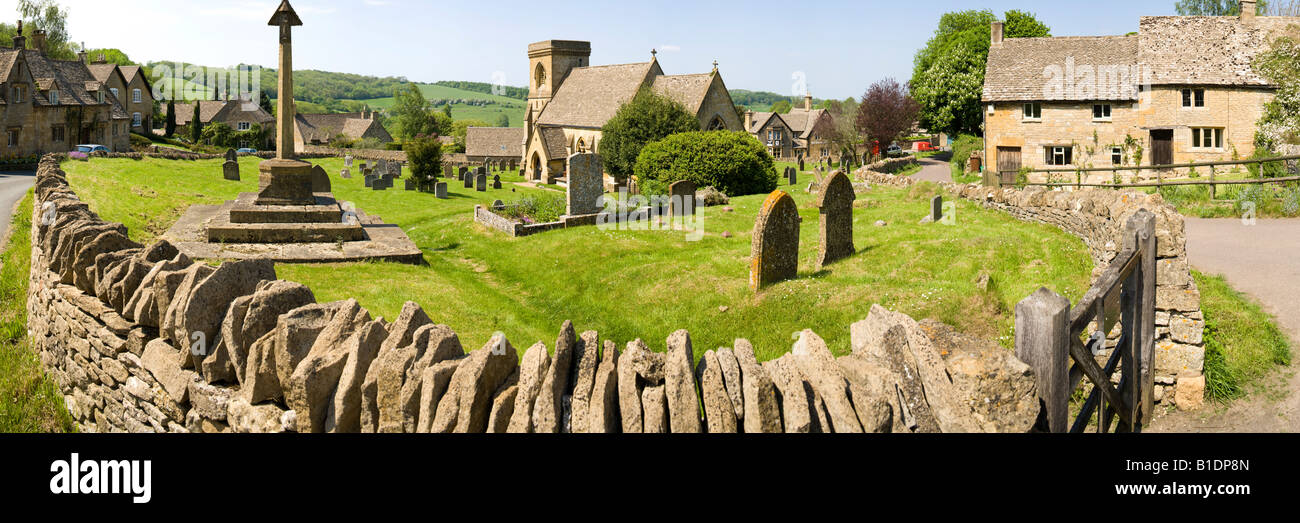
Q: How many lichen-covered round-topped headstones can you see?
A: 2